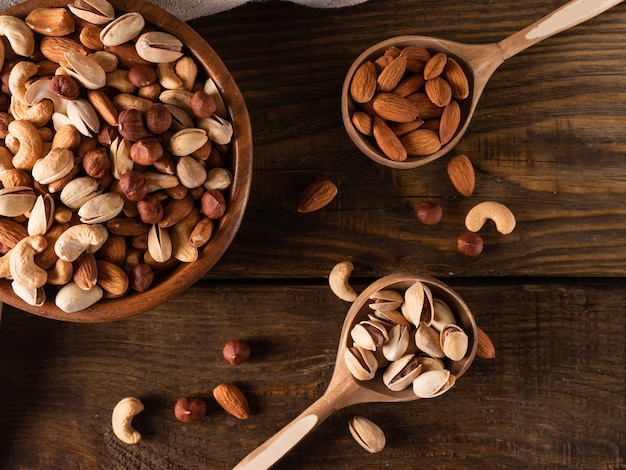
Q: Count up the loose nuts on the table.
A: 12